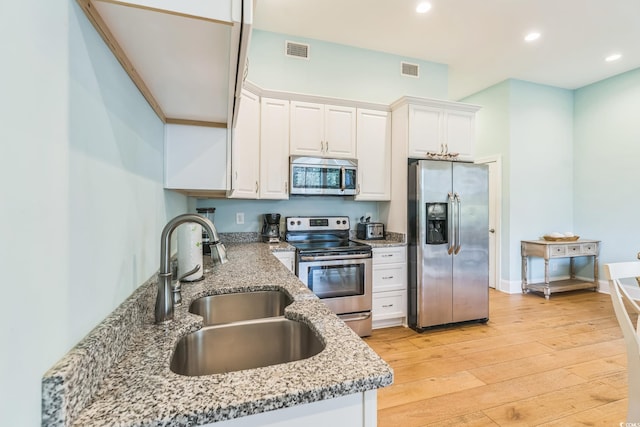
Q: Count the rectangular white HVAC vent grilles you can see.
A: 2